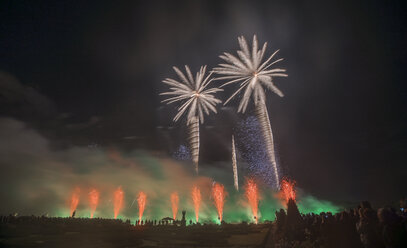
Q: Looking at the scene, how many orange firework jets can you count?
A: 9